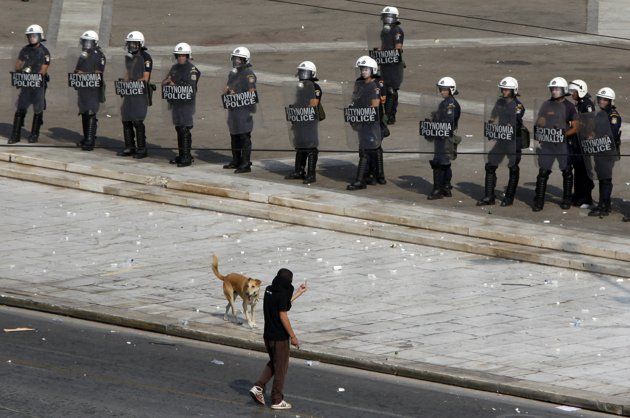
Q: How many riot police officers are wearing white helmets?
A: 13